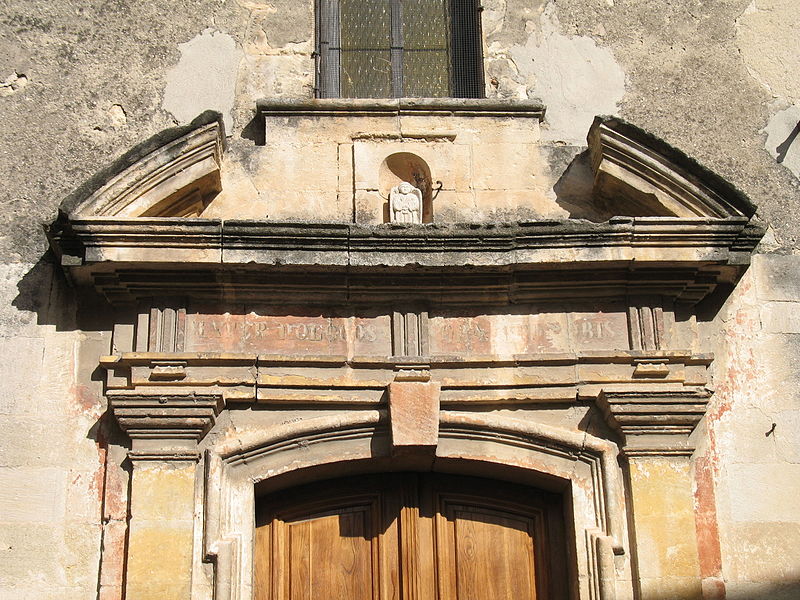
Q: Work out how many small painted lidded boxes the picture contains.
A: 0